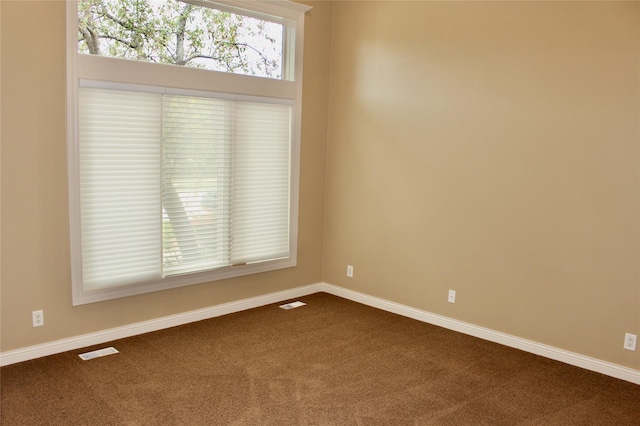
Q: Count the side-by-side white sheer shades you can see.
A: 3